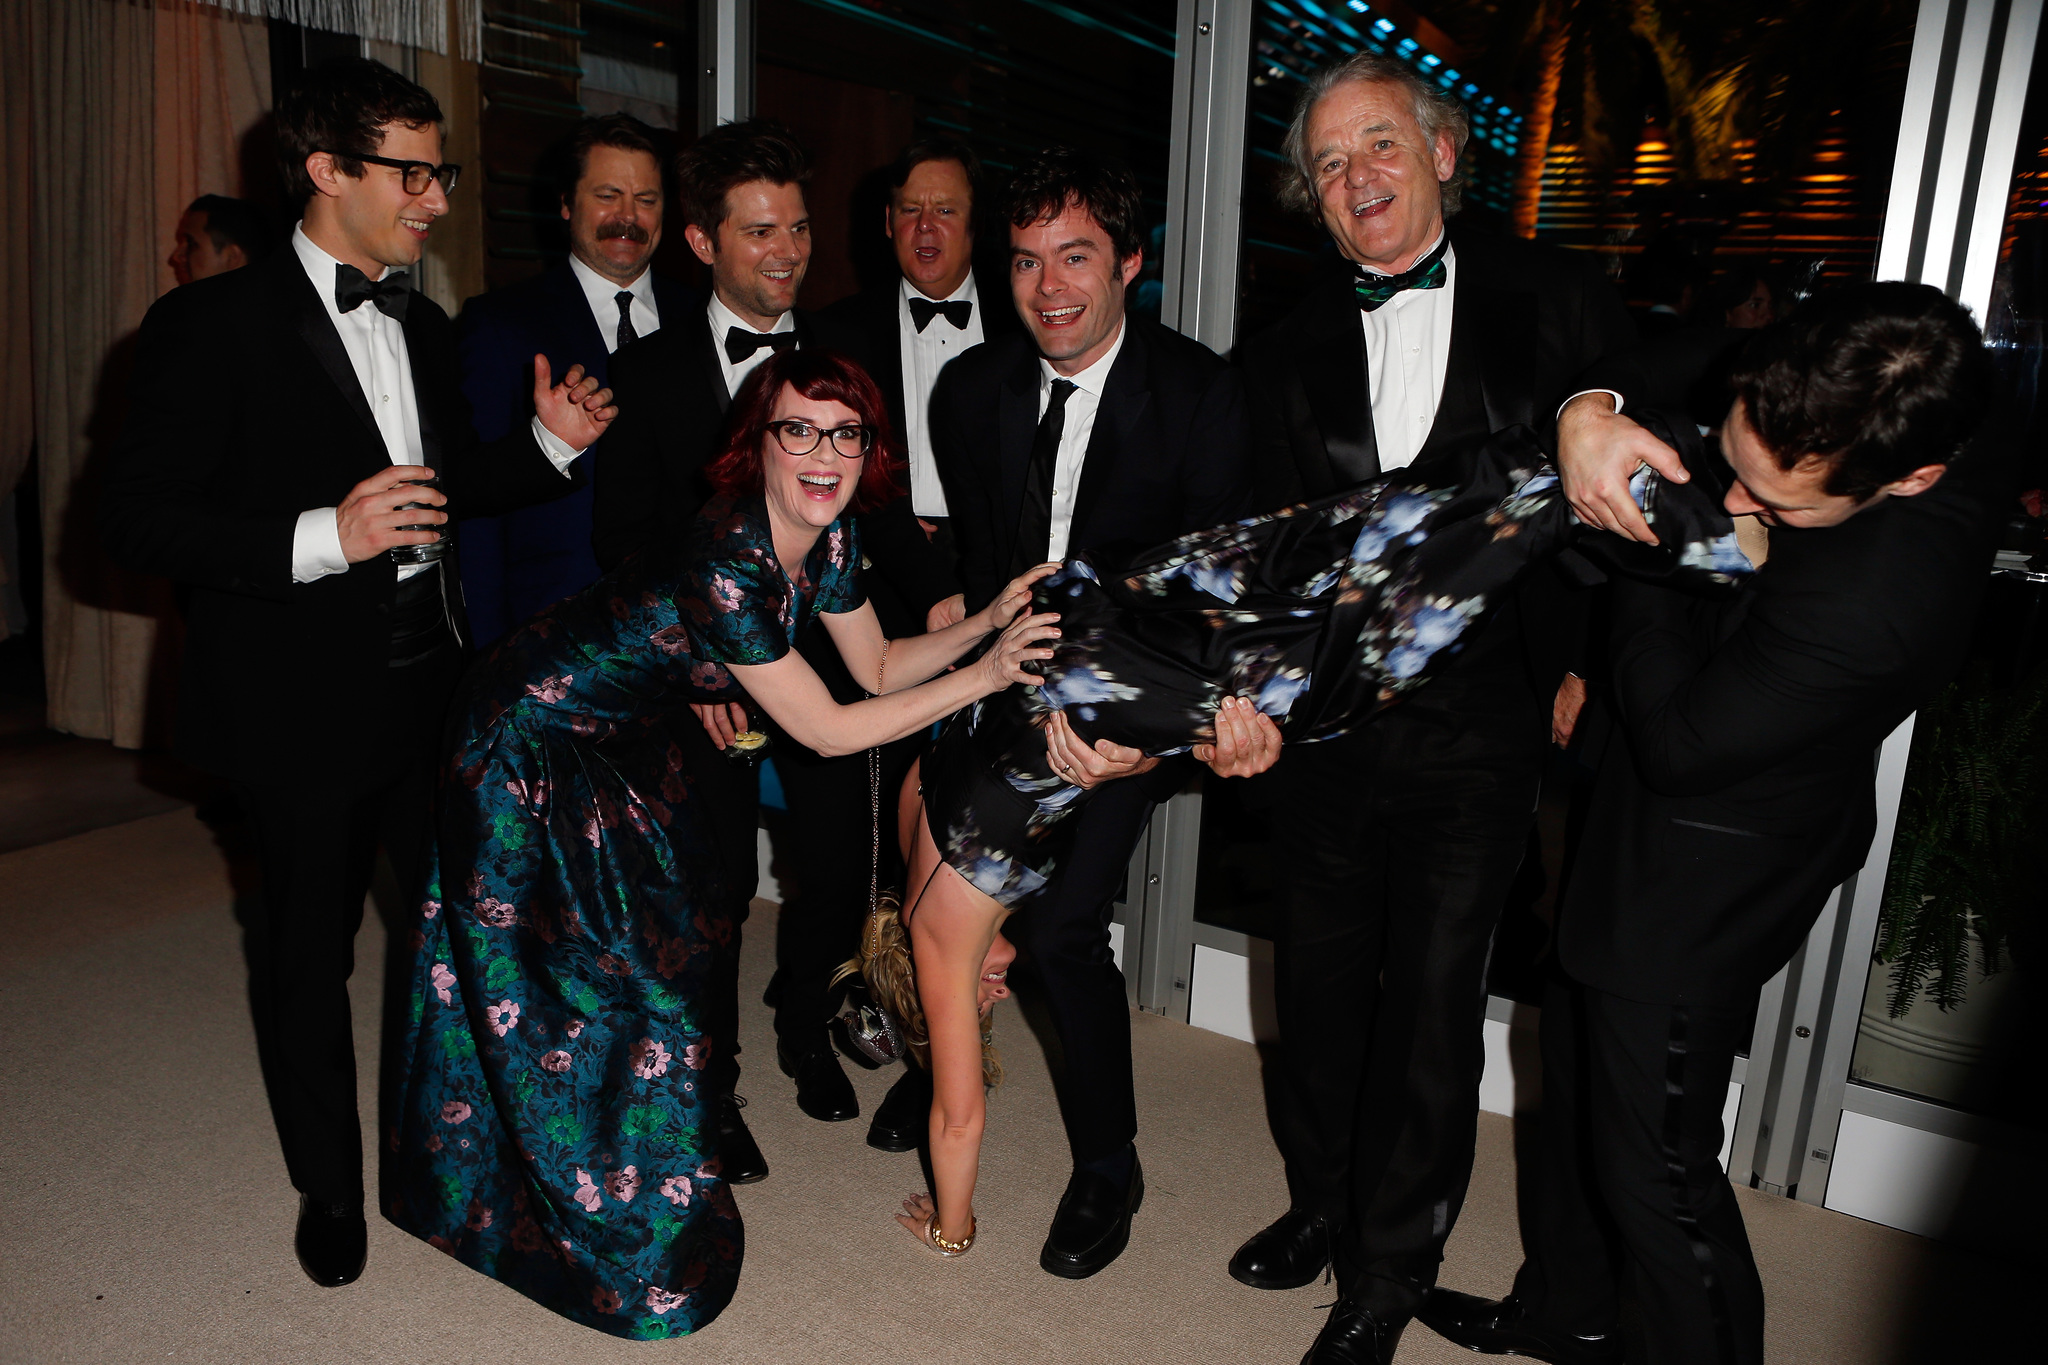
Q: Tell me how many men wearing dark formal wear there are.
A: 7